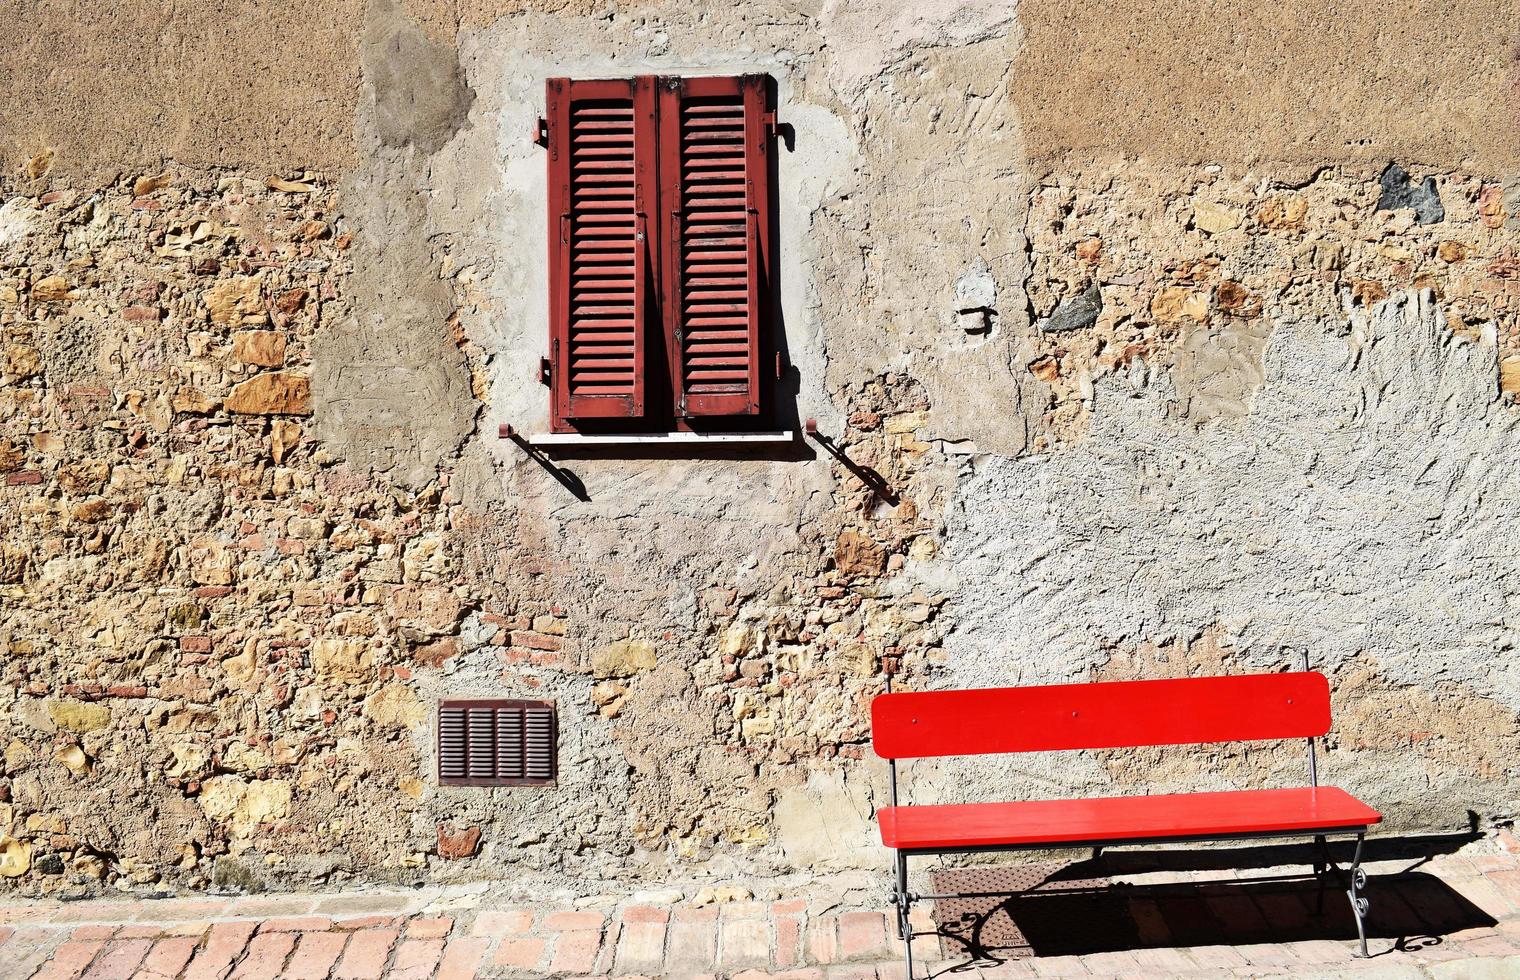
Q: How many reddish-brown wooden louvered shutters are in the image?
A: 2